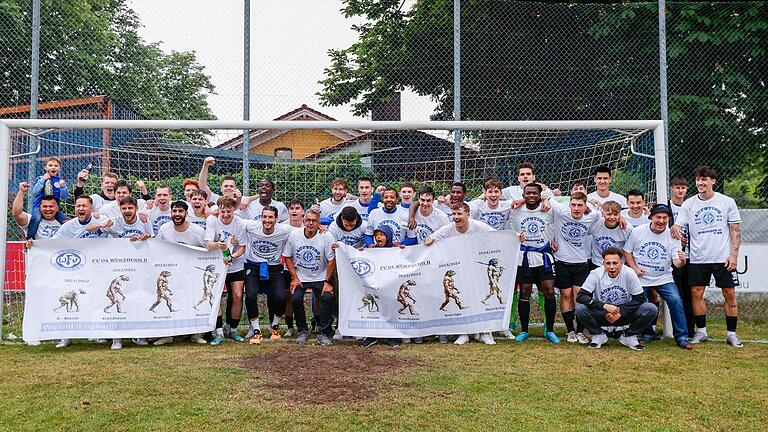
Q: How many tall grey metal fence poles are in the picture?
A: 4